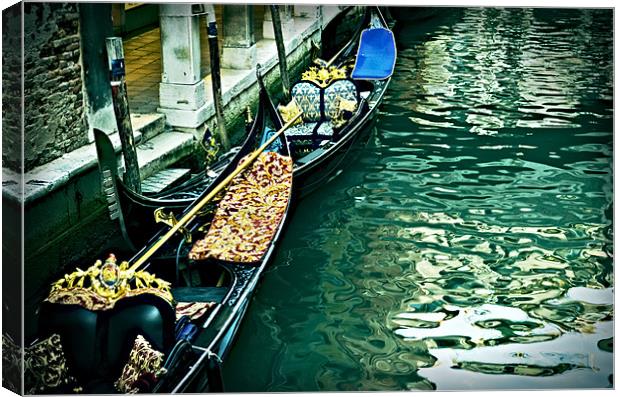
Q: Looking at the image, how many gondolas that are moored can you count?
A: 2